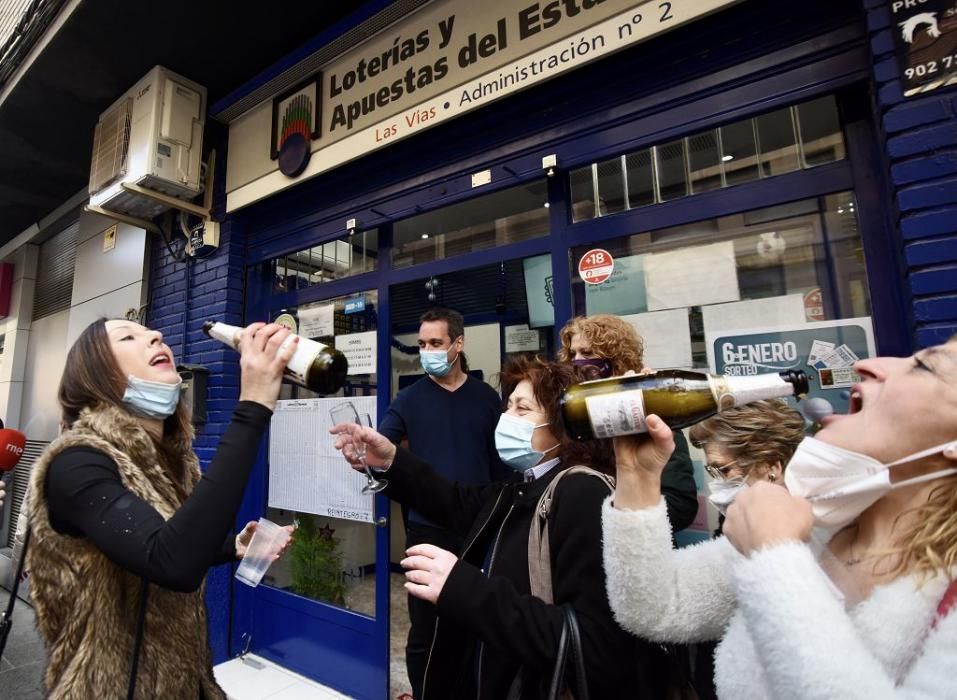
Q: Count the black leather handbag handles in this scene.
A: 2